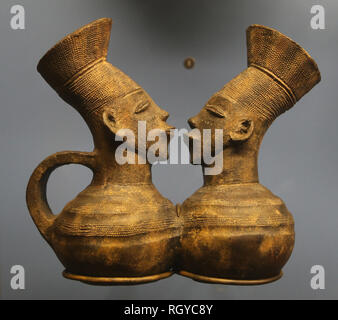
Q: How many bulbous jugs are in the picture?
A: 2